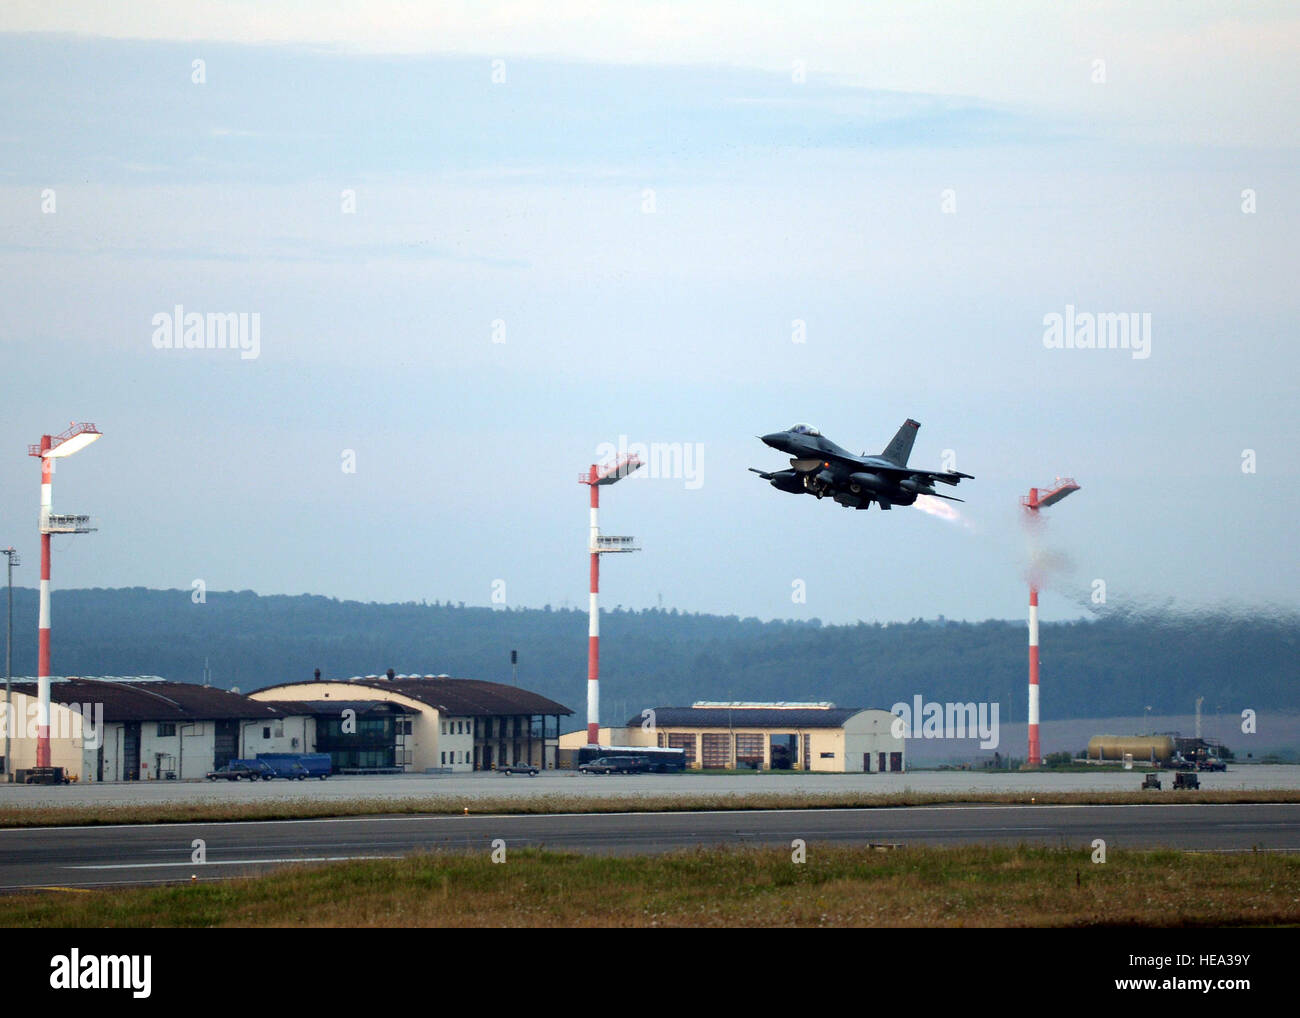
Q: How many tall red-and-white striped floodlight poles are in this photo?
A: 3